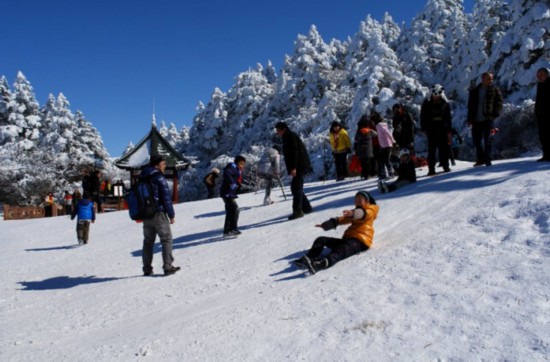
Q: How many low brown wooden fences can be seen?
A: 1